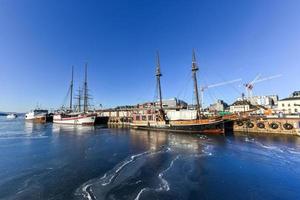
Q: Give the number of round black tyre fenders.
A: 5